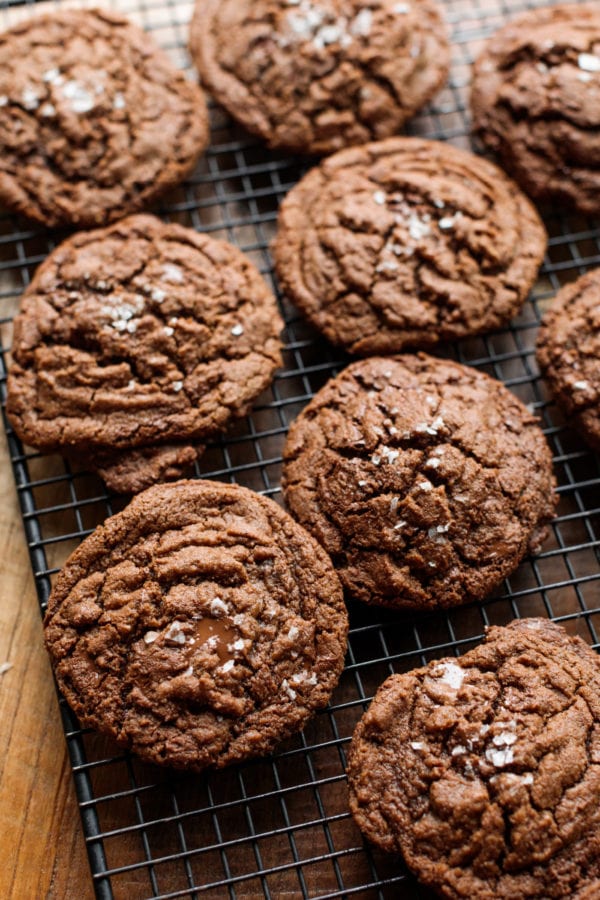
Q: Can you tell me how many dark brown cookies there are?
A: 9